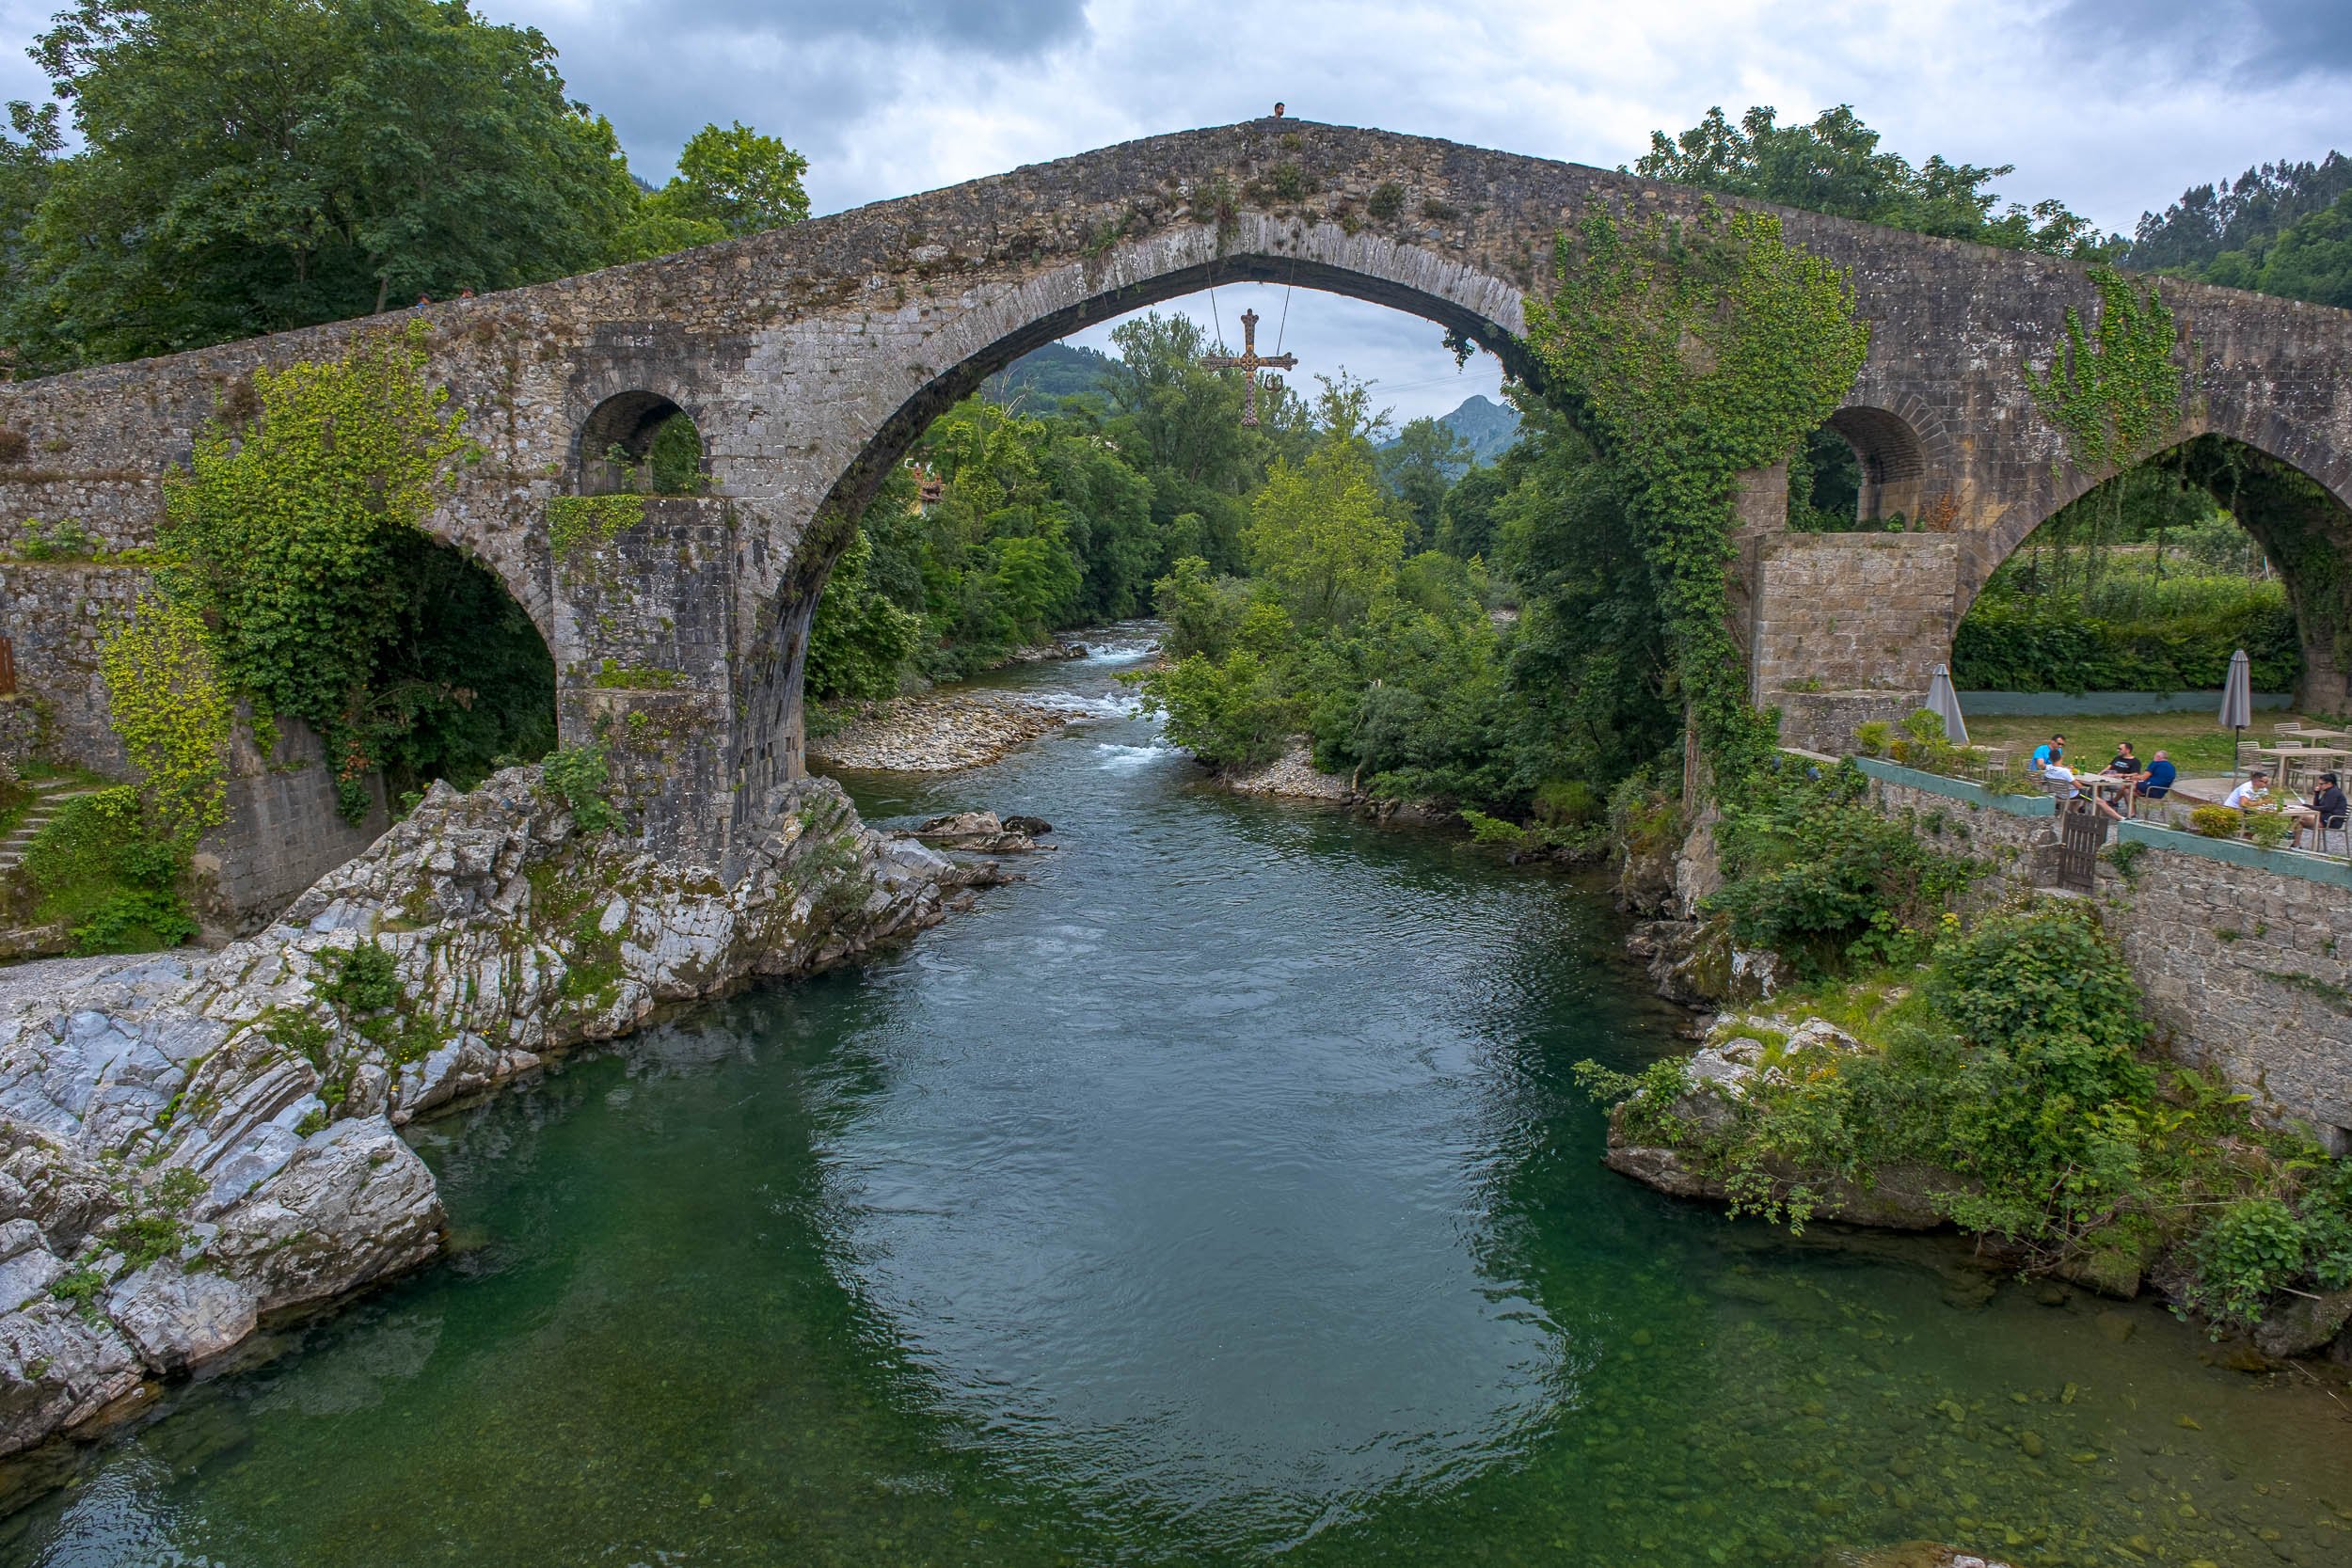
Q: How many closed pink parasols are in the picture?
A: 0